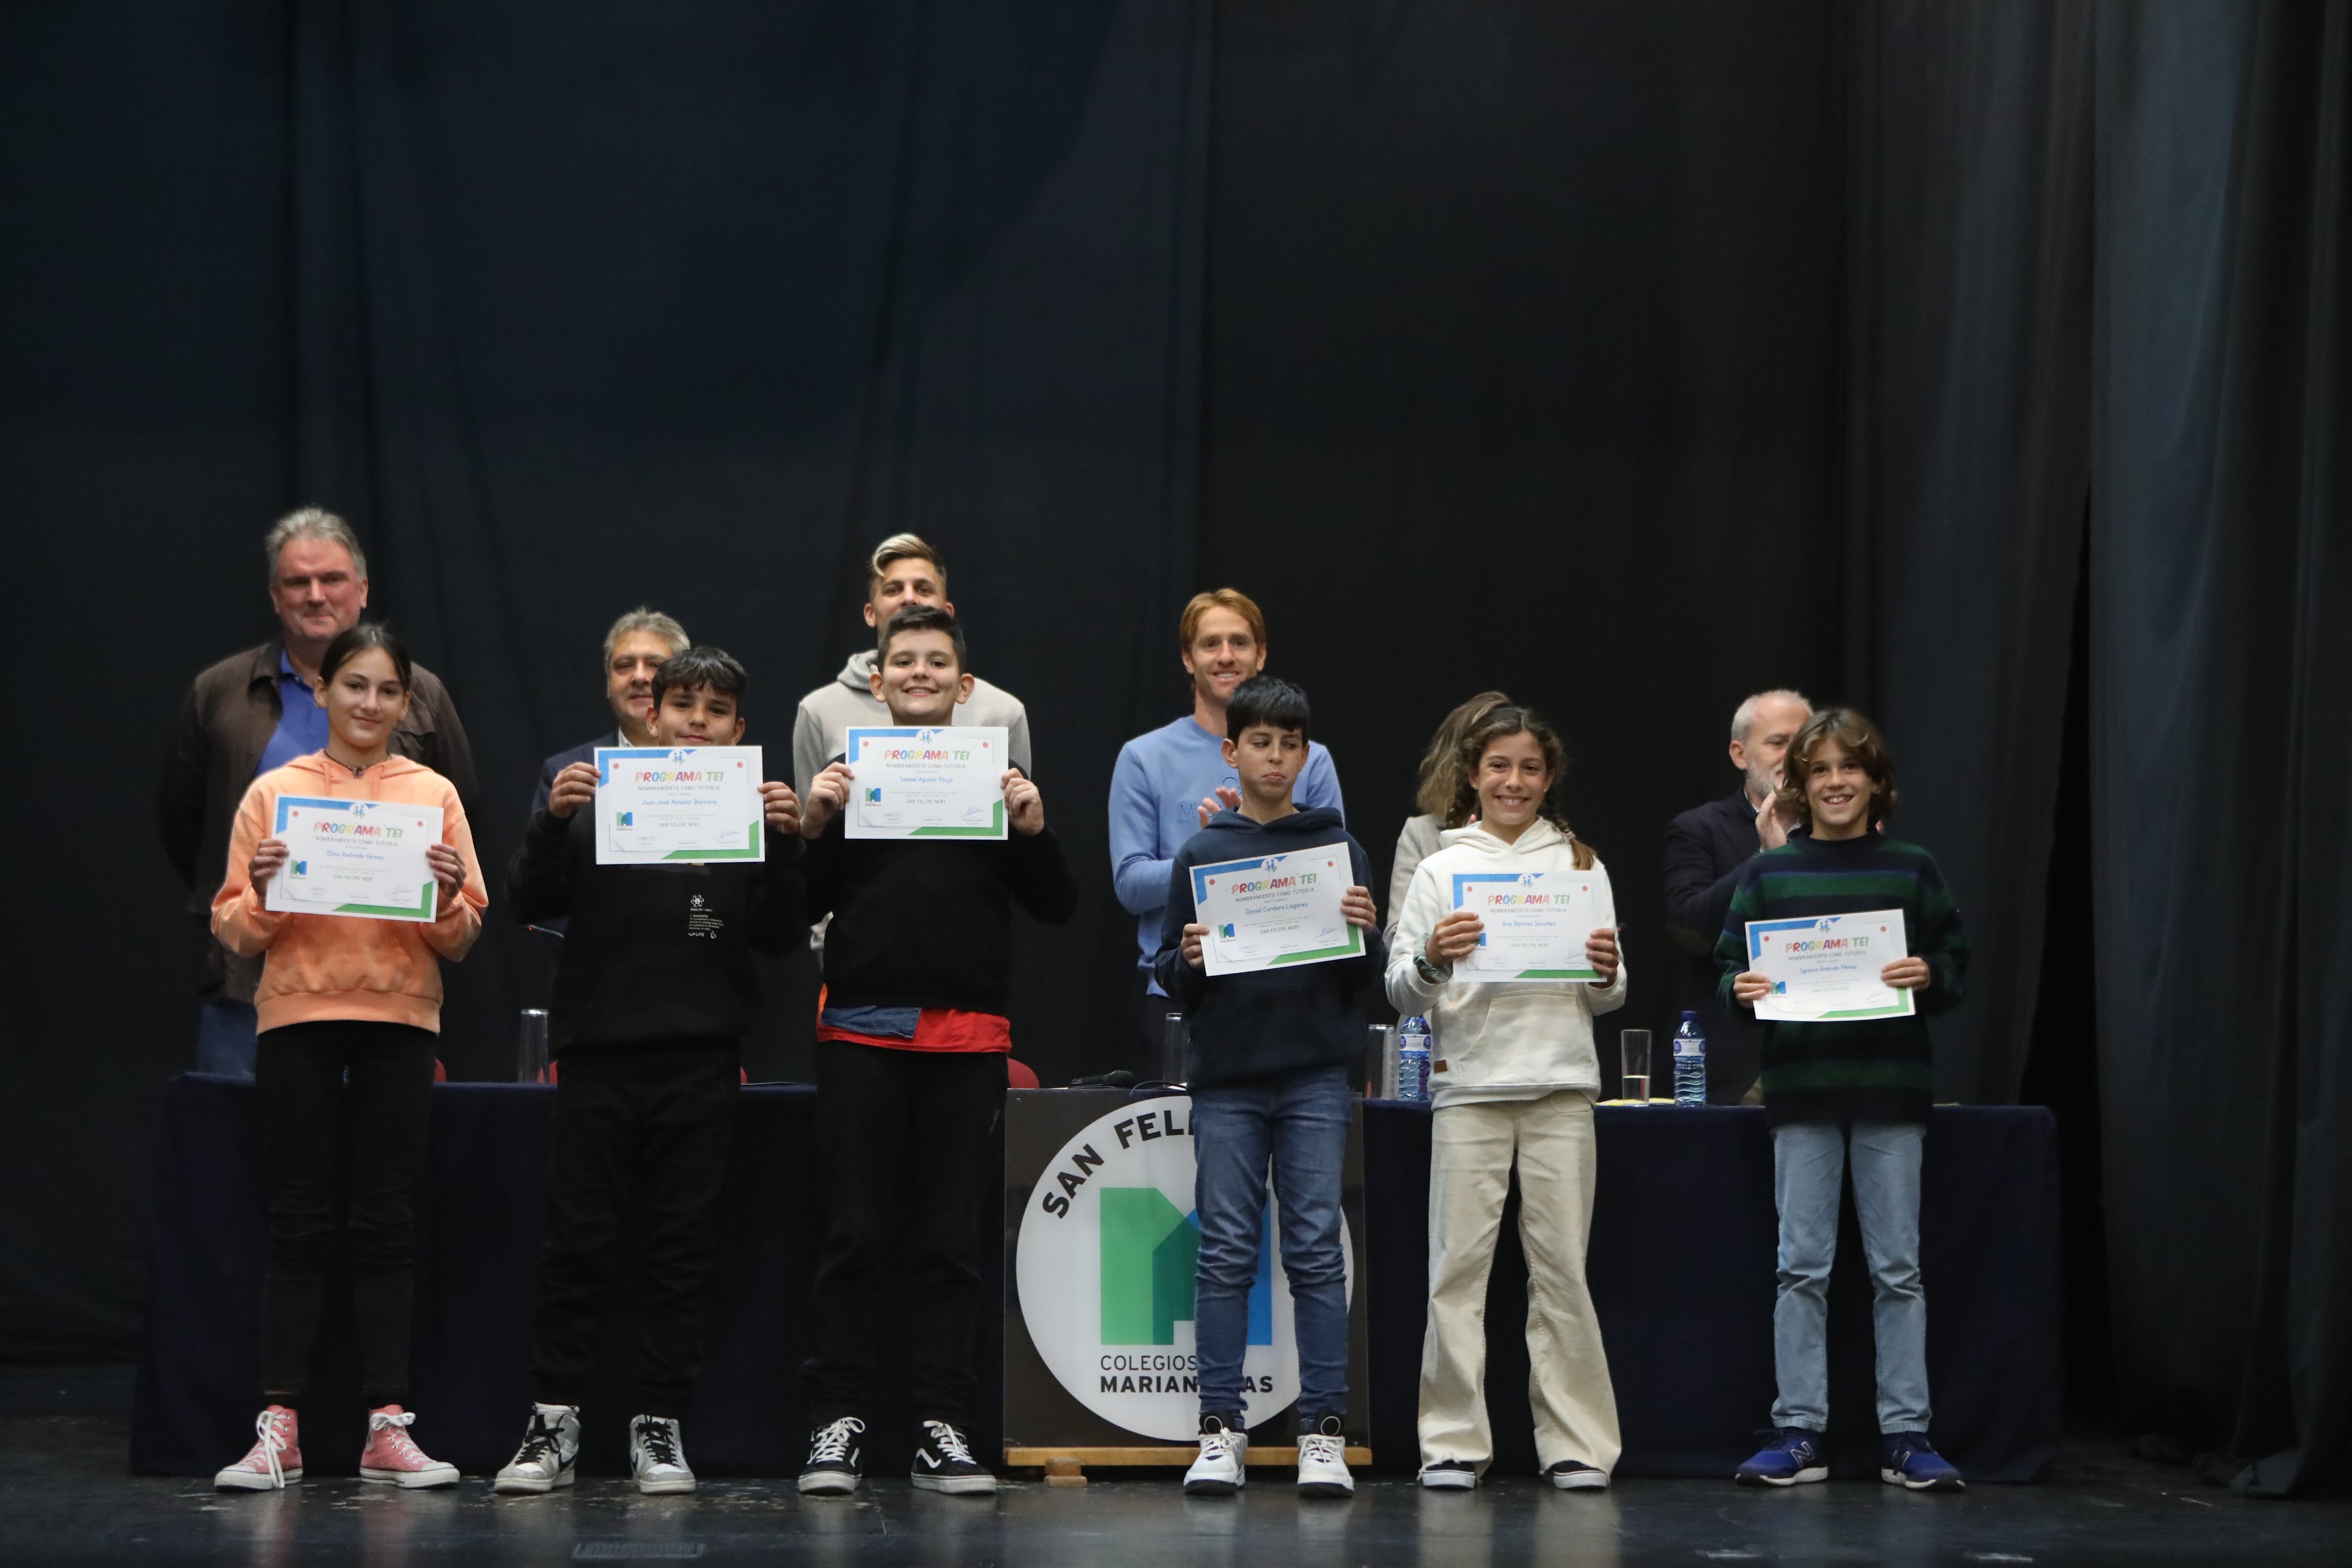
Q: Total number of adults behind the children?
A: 6